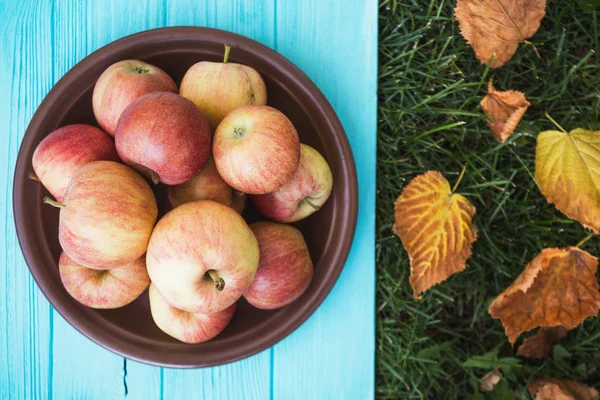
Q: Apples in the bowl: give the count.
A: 12